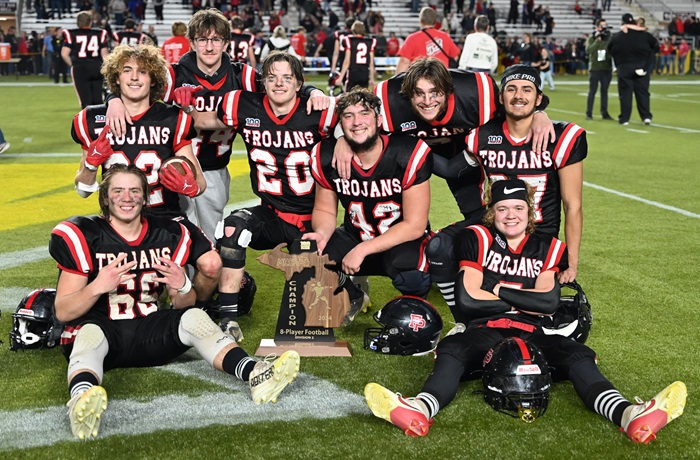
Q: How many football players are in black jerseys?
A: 13